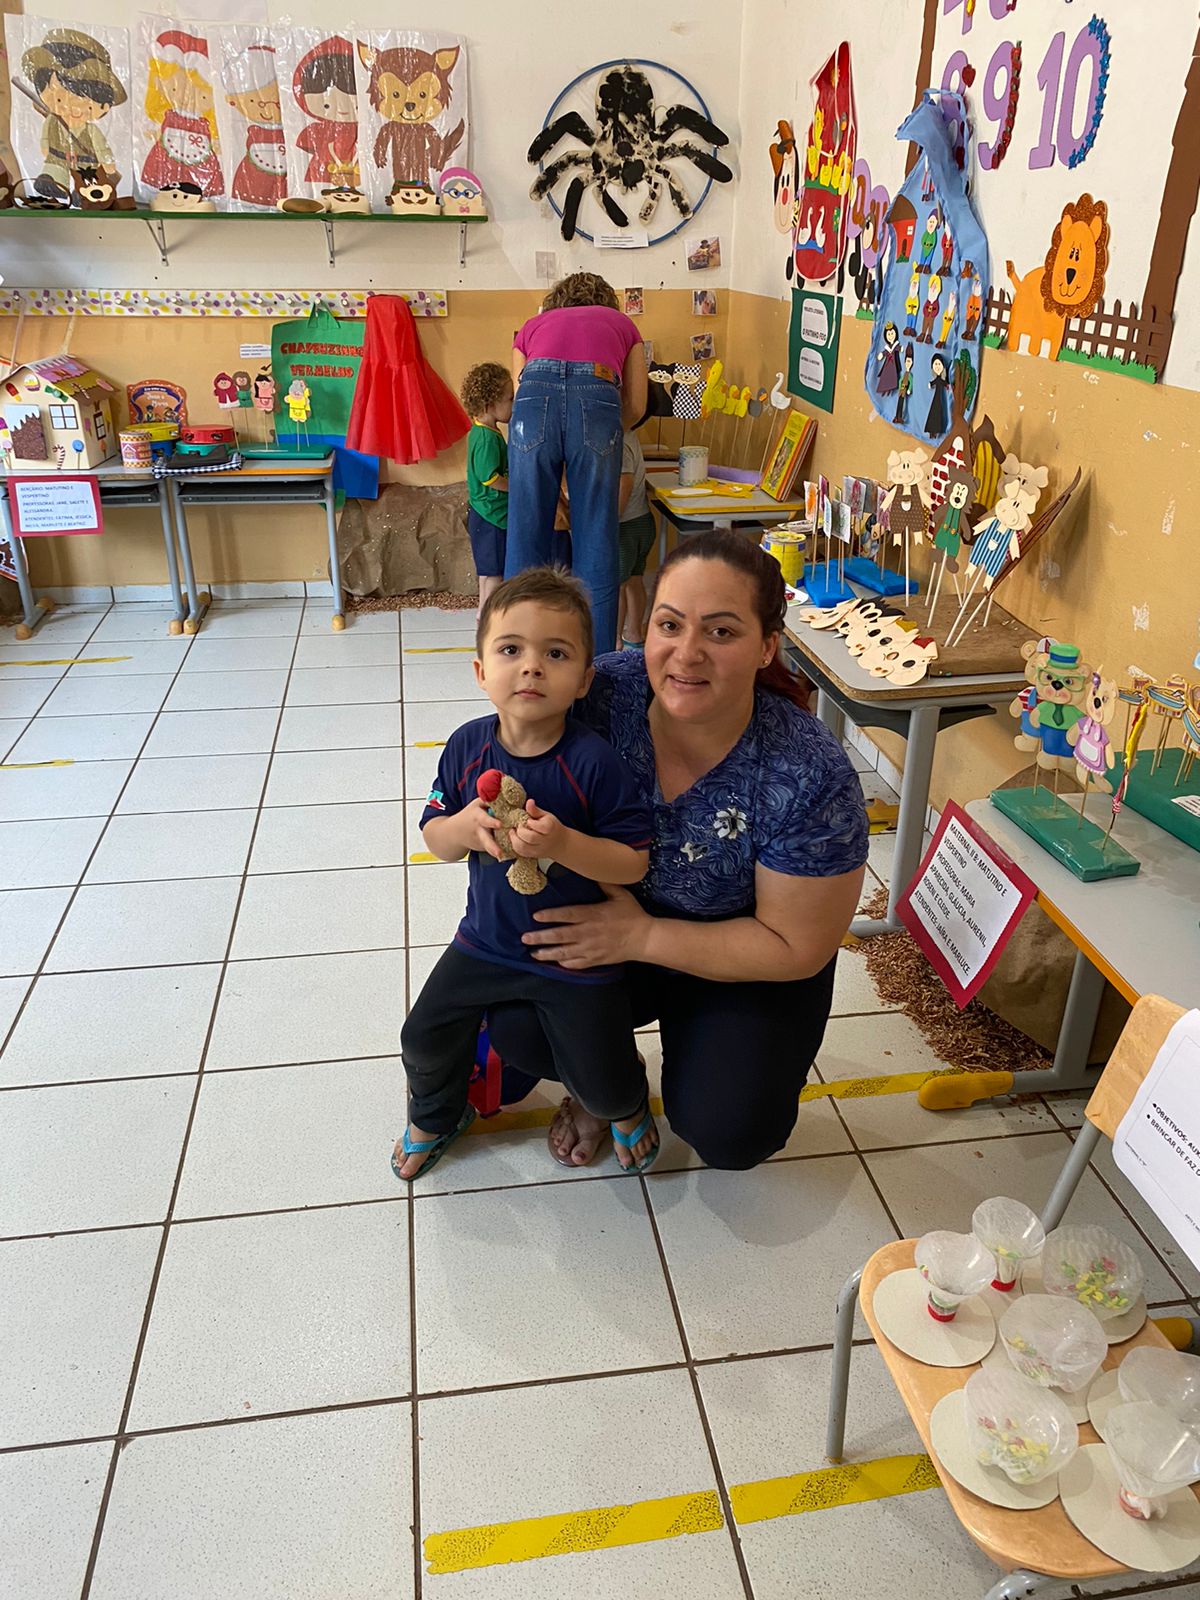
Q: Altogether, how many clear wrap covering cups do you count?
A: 7